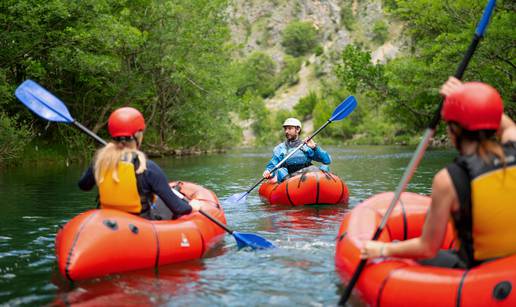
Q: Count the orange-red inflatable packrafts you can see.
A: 3